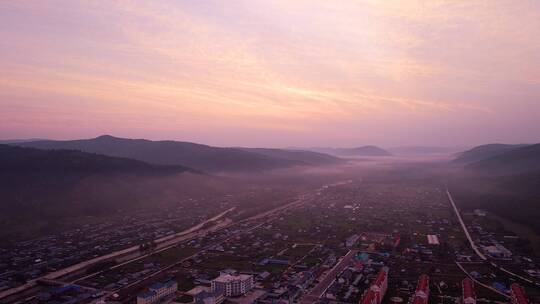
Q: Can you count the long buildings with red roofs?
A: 4